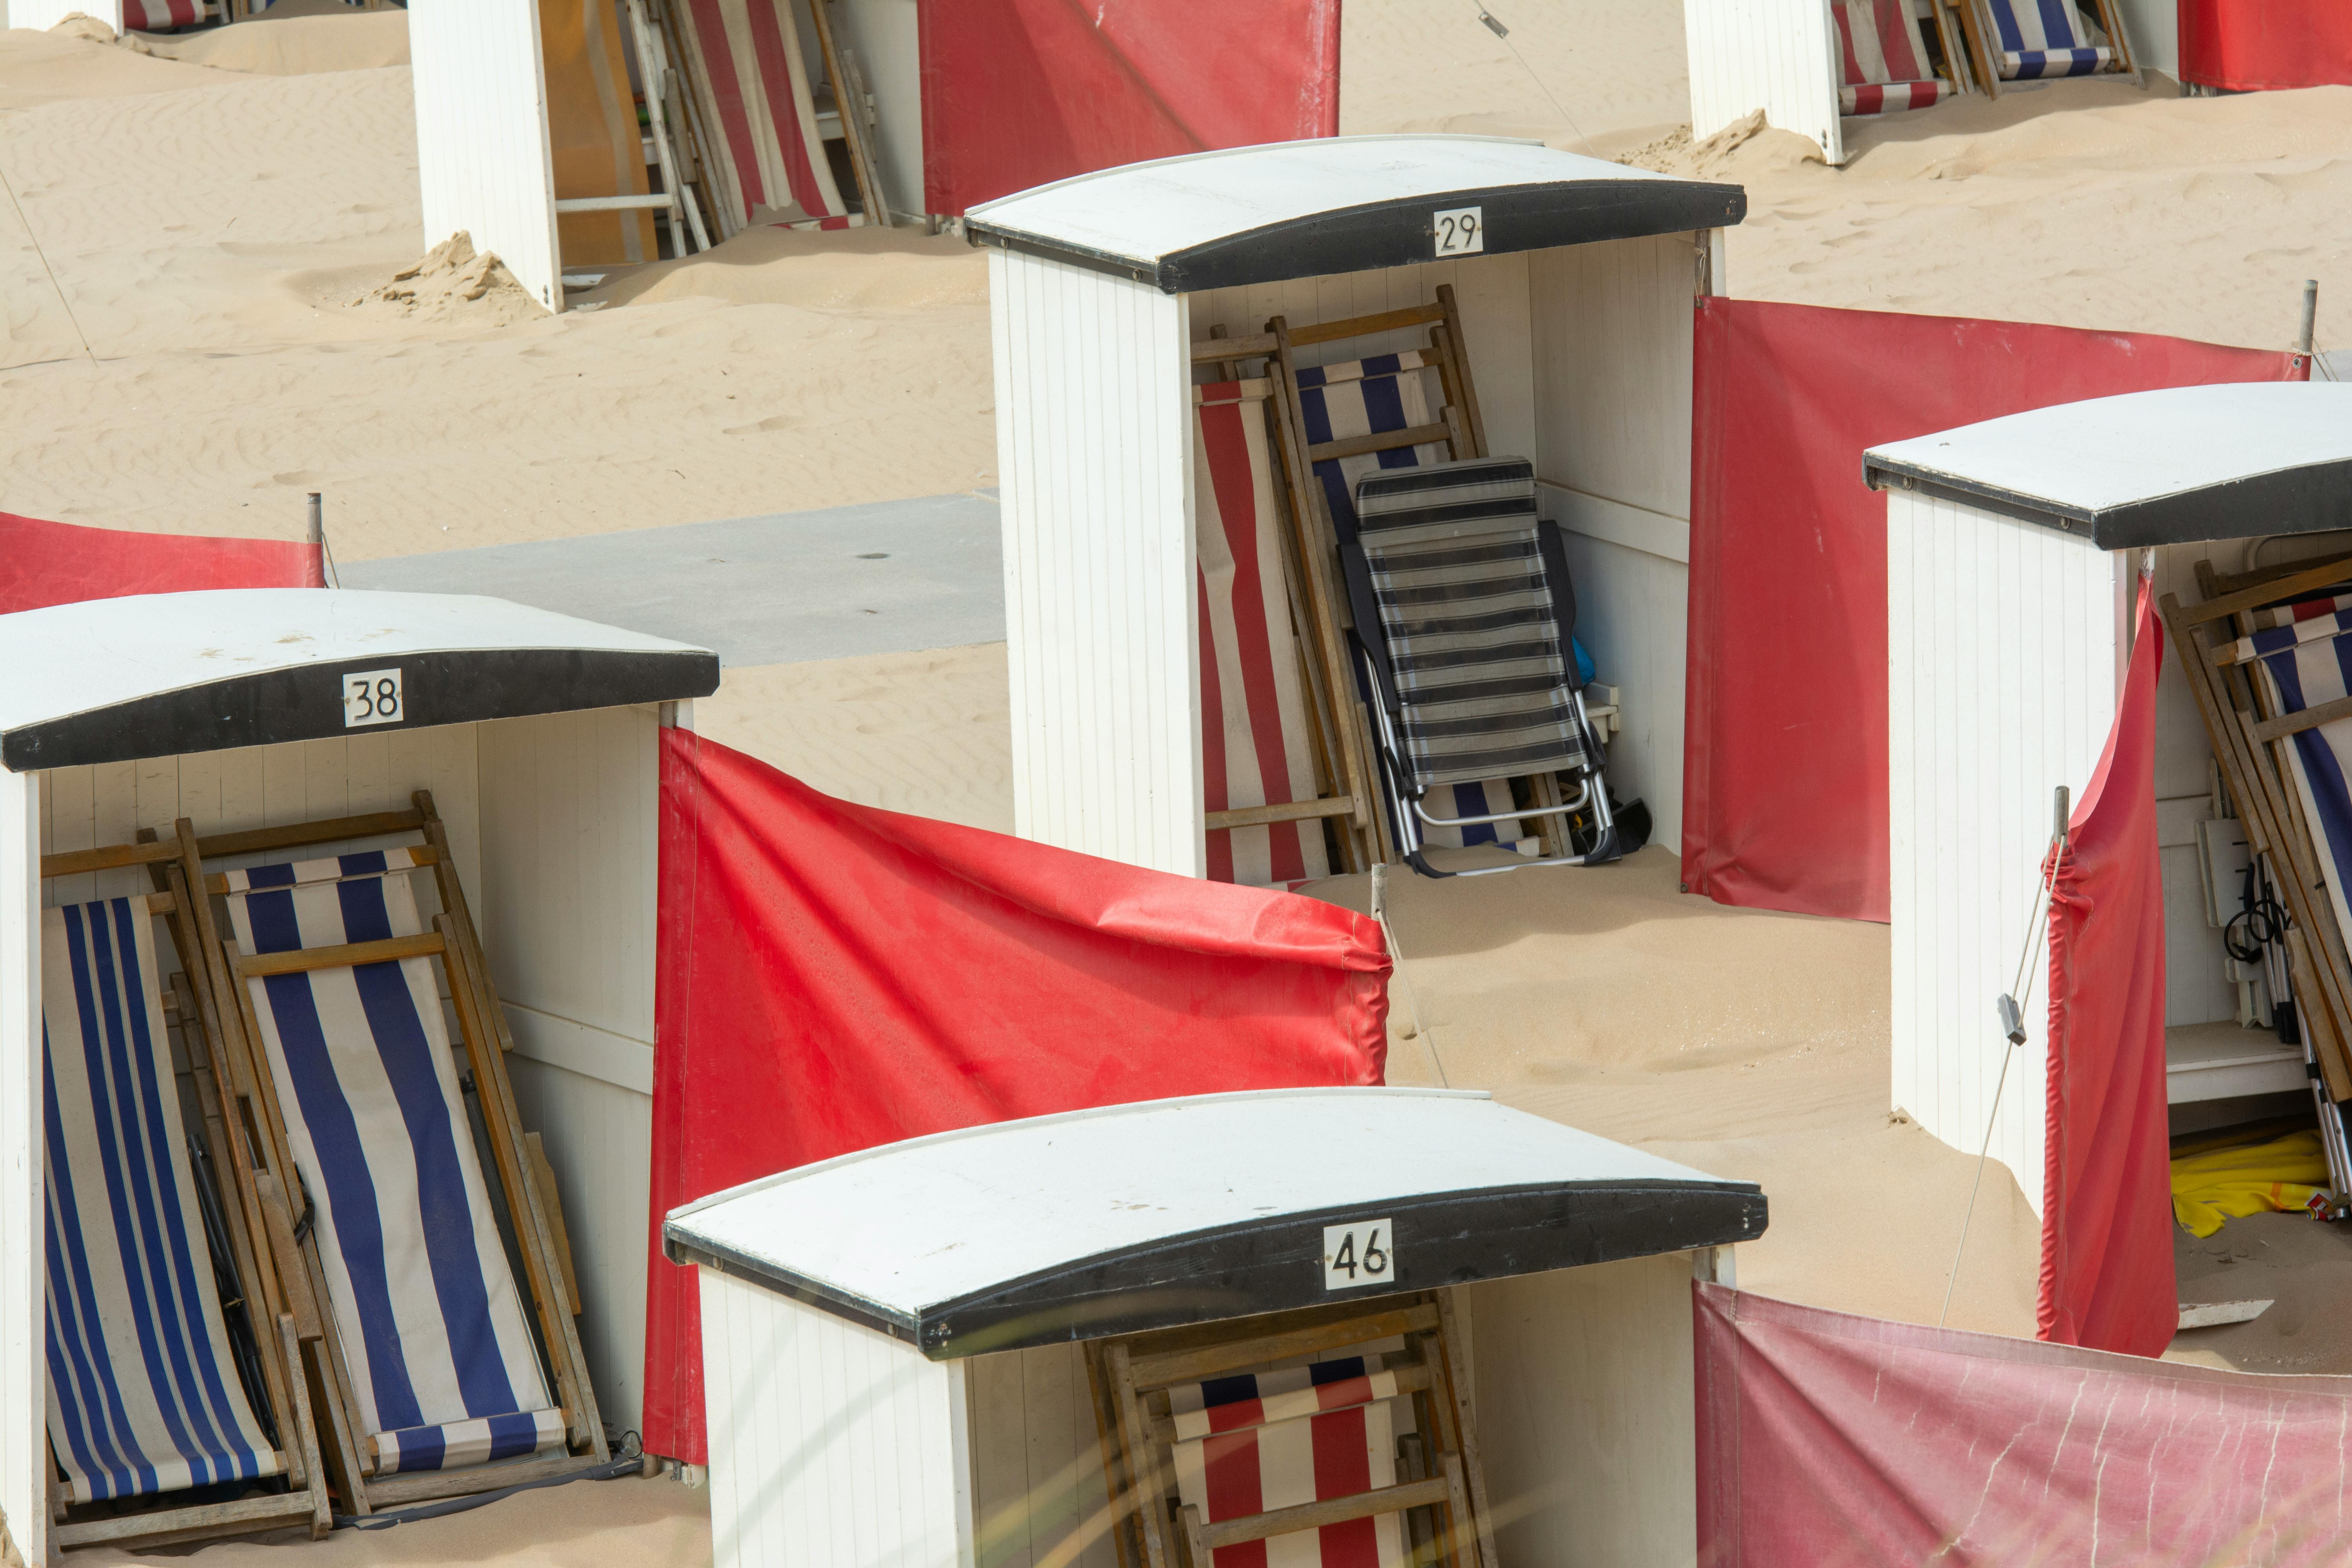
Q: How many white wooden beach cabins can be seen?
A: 7